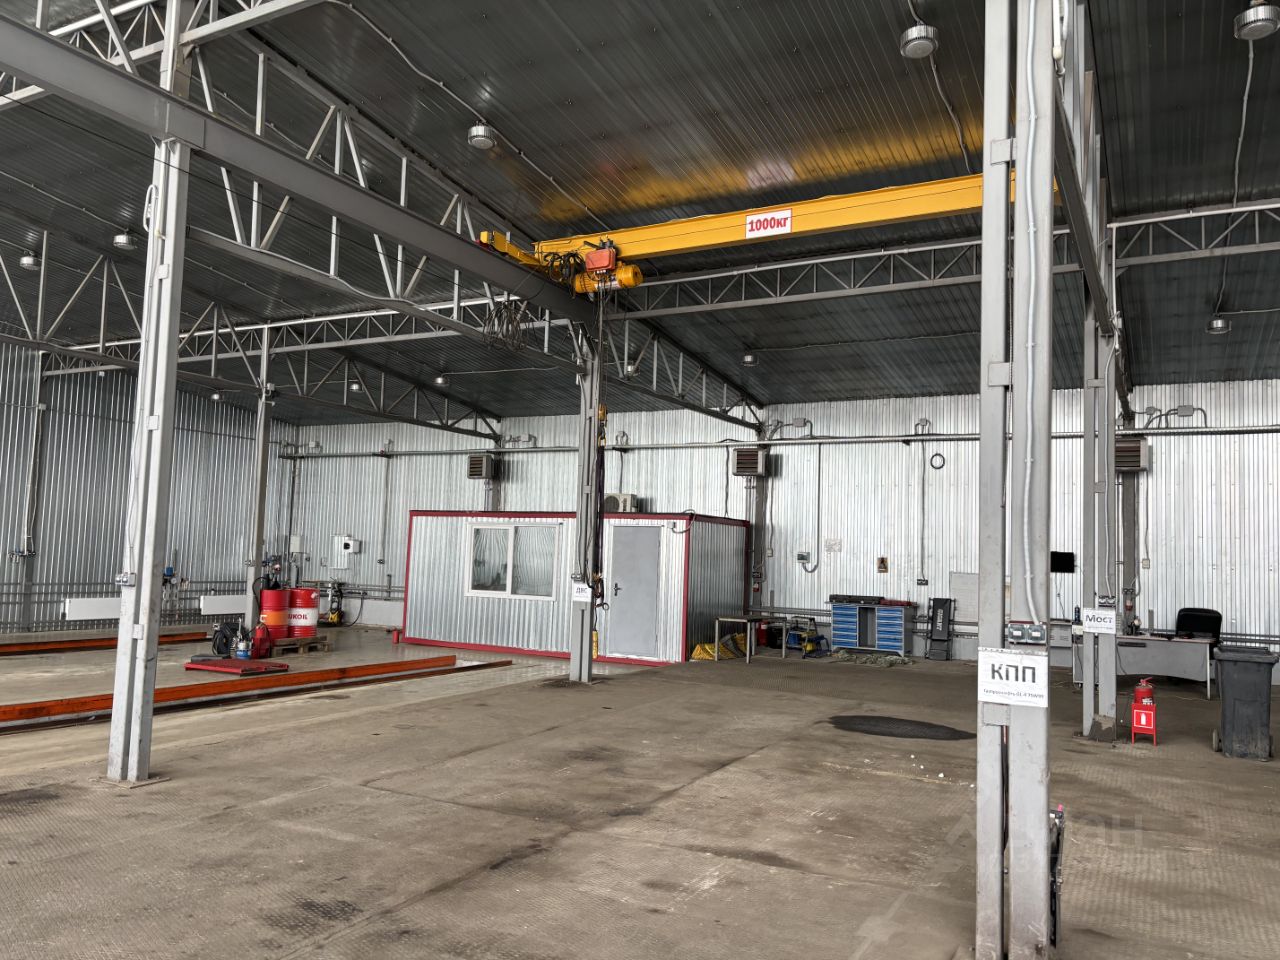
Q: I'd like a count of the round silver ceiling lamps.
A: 11